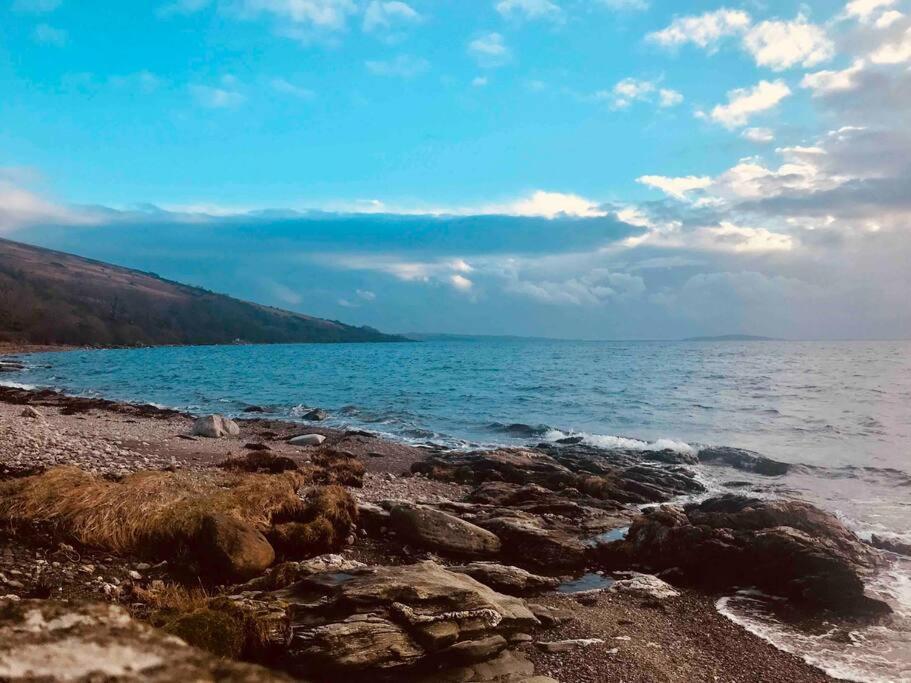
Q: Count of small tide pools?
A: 2